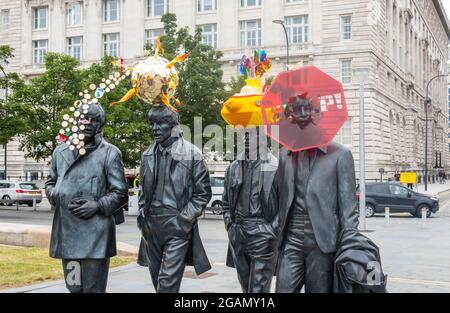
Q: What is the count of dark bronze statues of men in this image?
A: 4